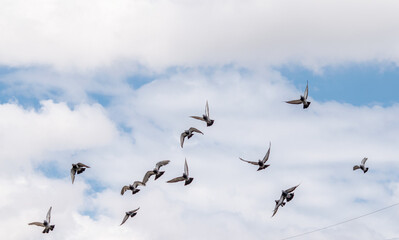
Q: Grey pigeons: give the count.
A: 13